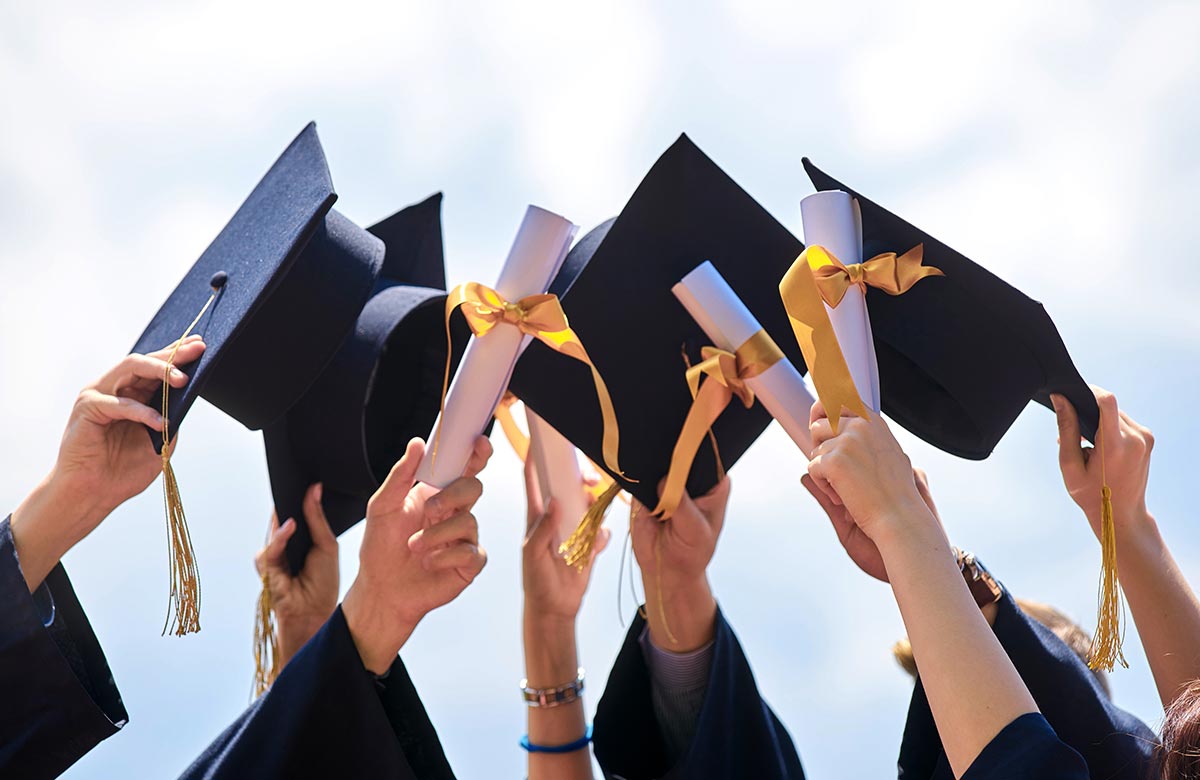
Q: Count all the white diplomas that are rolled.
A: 4